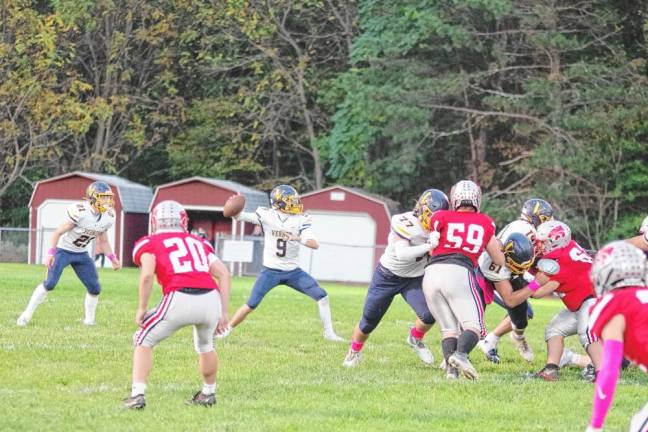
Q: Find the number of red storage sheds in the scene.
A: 3